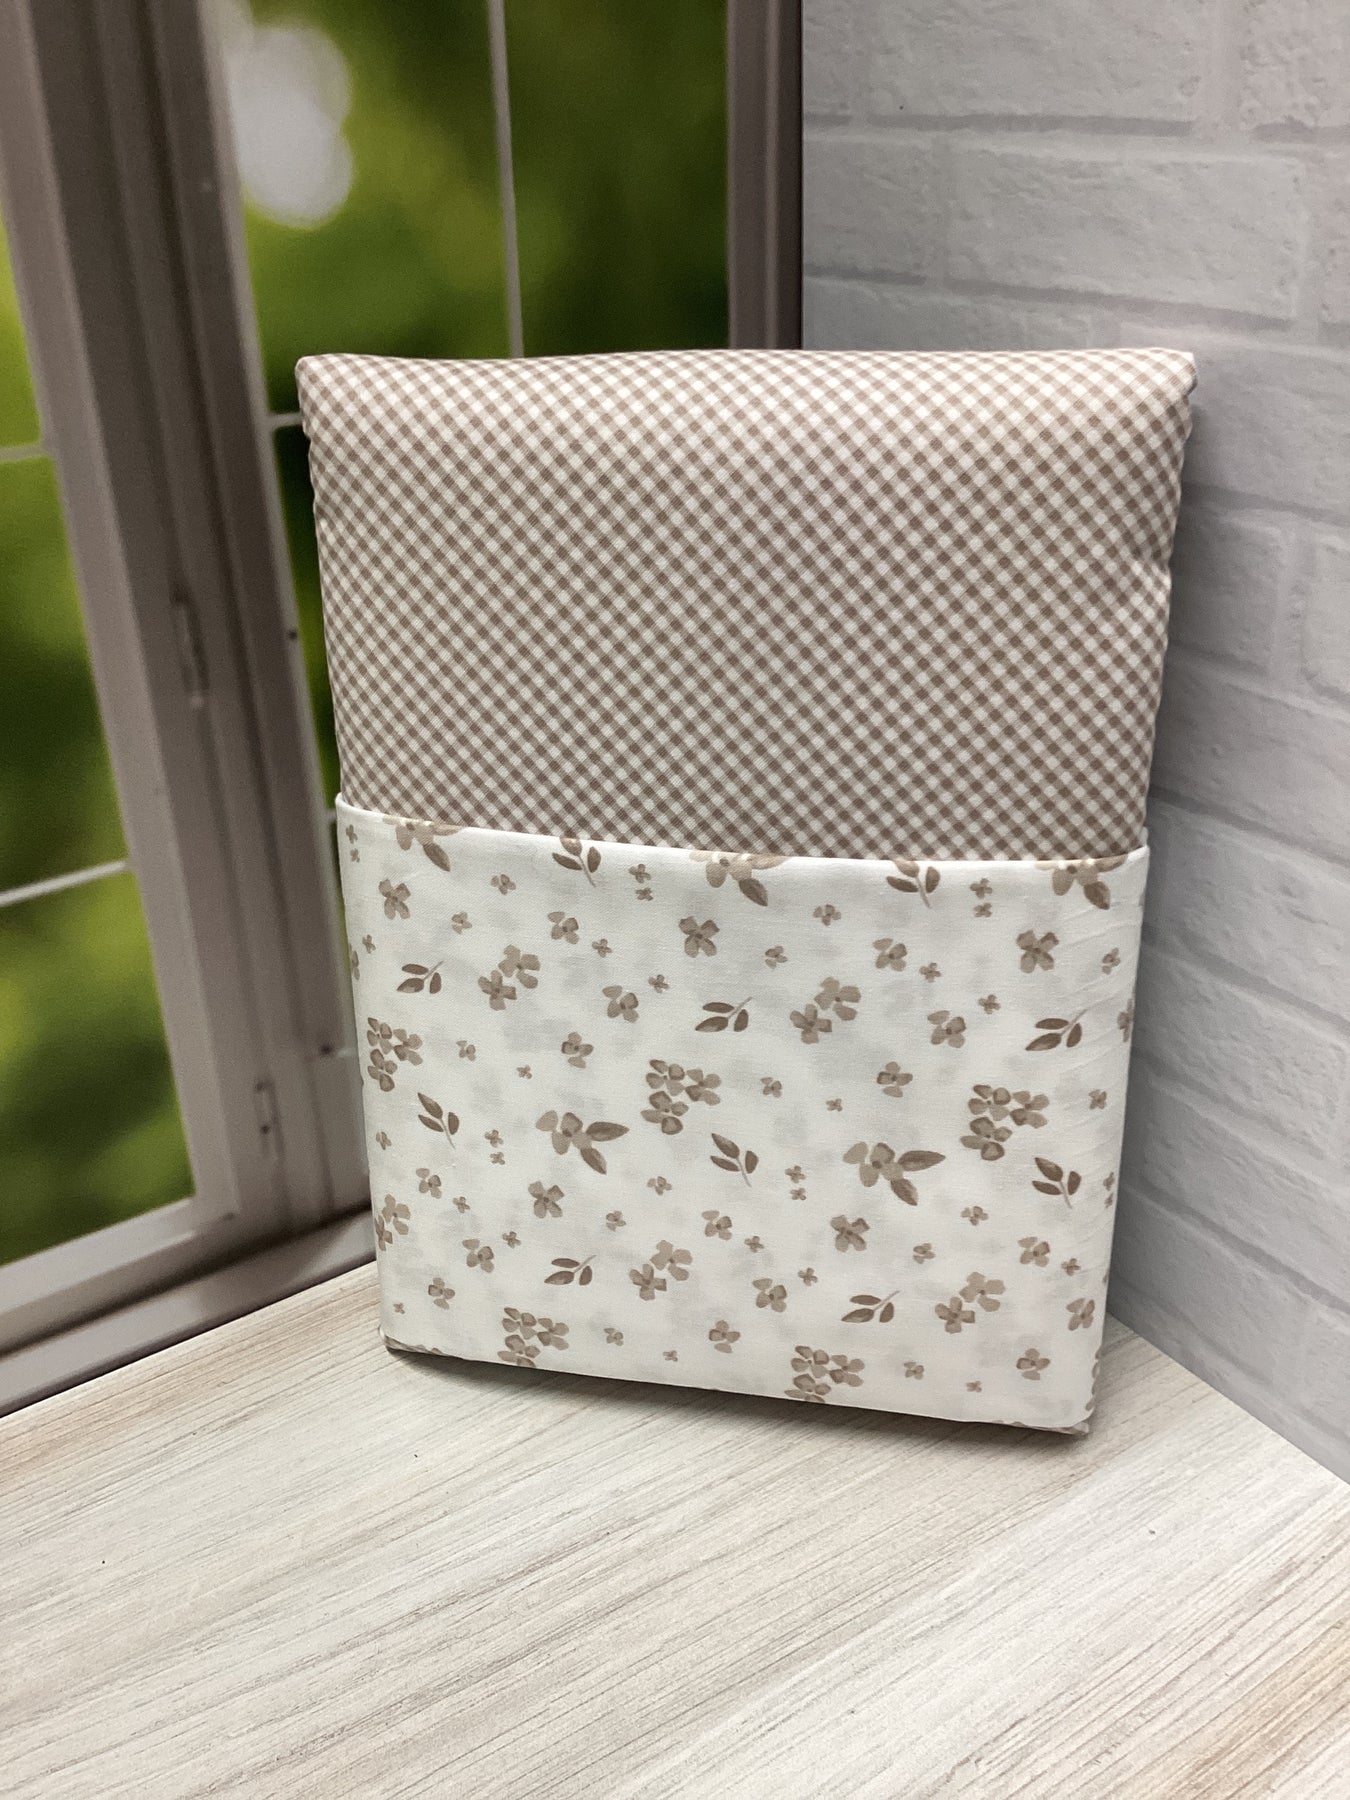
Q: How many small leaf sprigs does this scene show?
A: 10